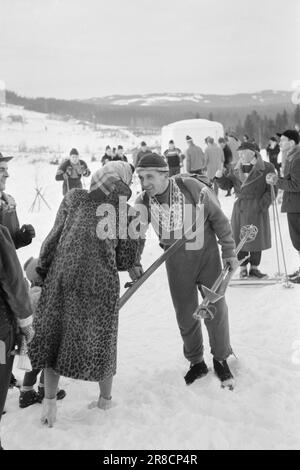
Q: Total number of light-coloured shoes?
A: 2